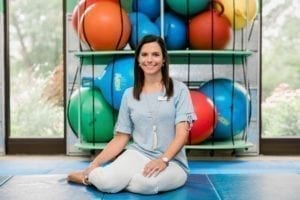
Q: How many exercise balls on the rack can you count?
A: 12